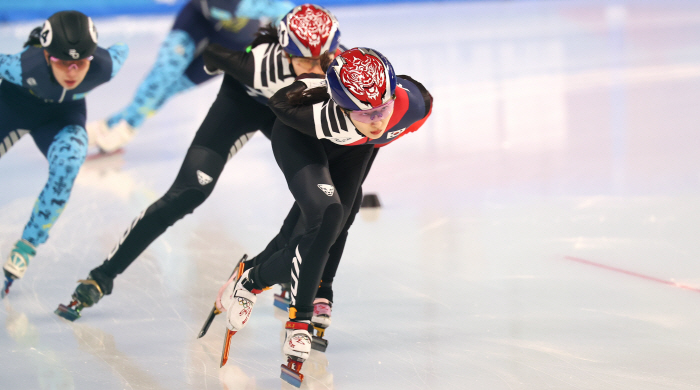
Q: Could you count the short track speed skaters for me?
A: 4